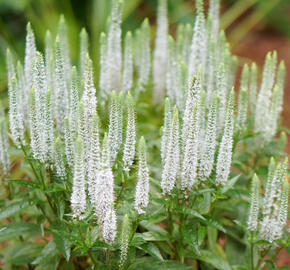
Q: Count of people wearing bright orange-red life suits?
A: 0